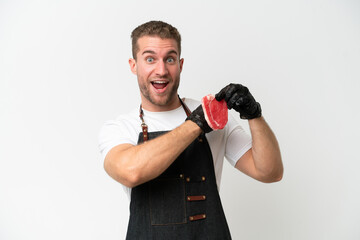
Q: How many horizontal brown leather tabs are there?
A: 2